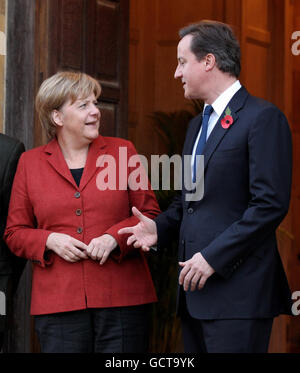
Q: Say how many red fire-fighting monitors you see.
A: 0